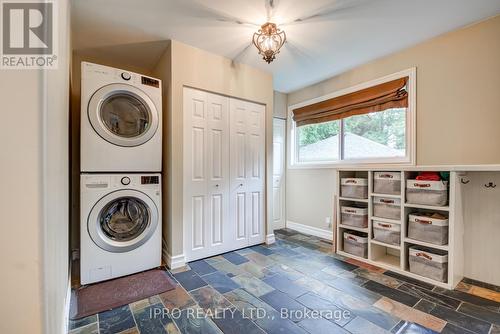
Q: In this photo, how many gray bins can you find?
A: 9